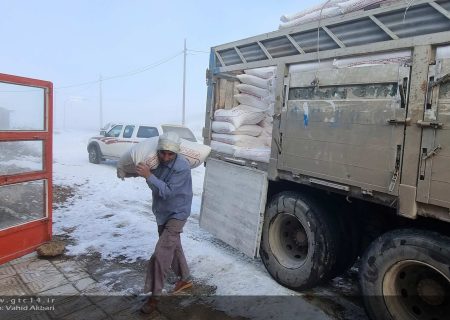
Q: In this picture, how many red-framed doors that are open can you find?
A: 1